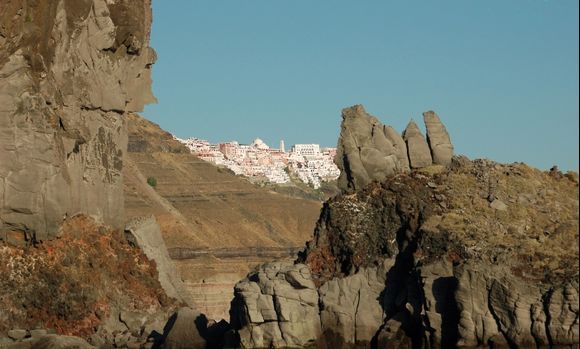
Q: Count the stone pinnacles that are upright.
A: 3